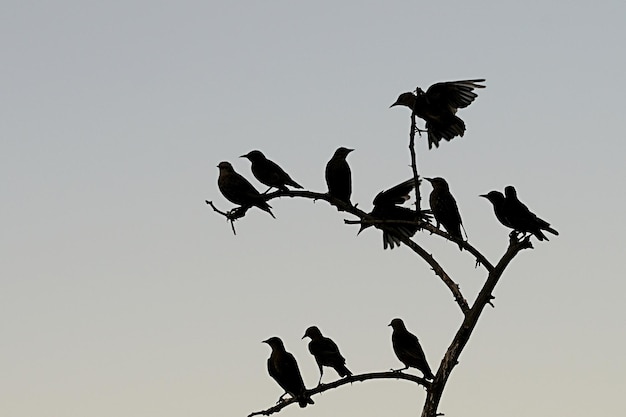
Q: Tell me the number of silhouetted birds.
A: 11